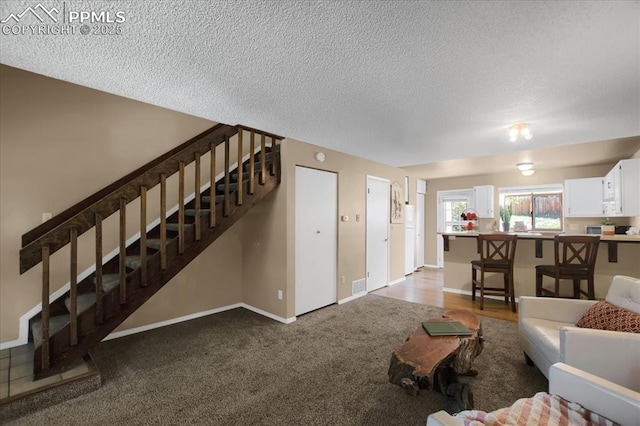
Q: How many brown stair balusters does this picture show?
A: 14